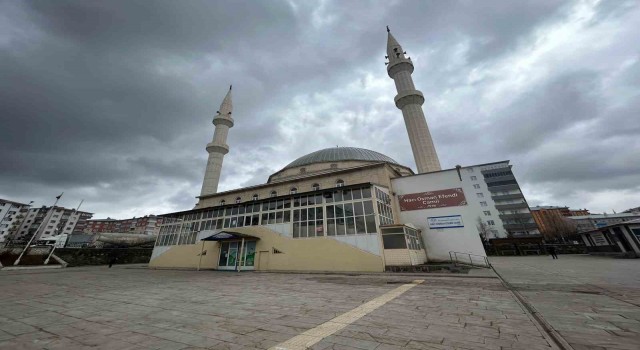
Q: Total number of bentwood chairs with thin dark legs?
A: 0